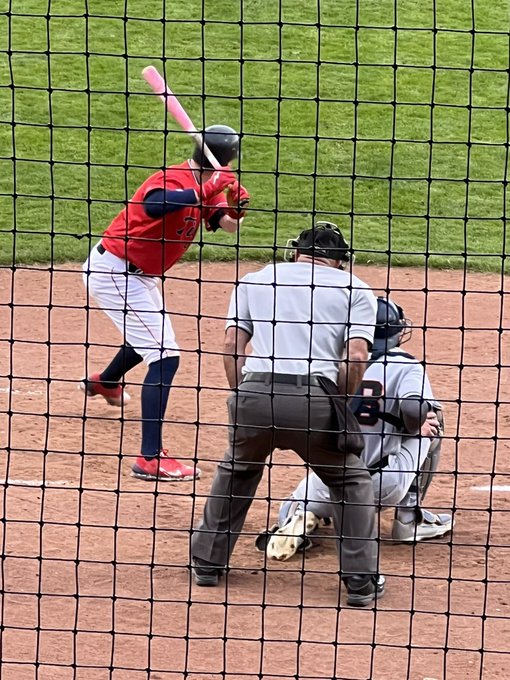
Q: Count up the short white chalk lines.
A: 3